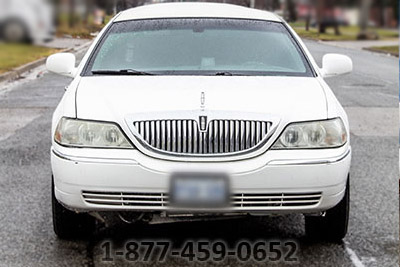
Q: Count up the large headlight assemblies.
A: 2